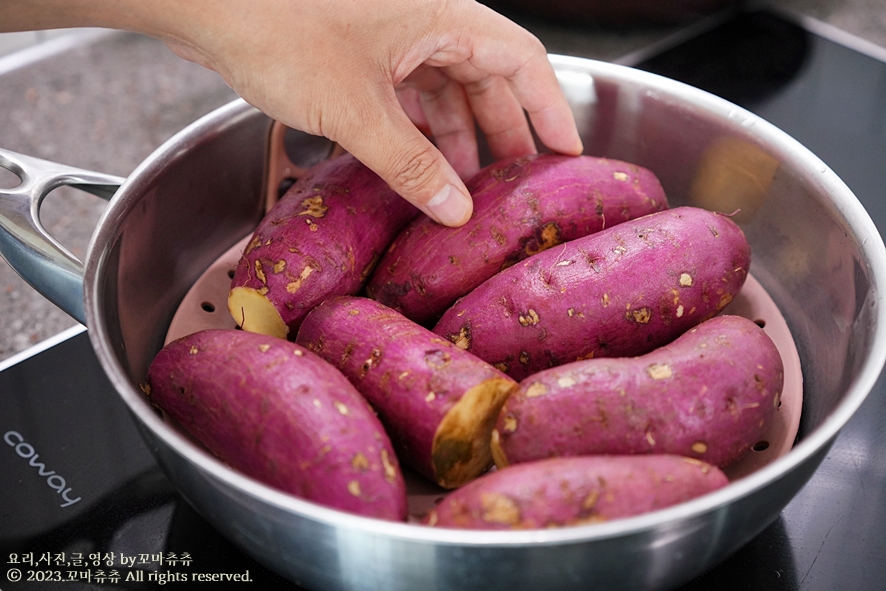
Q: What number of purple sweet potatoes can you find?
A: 7